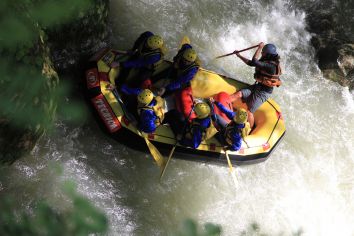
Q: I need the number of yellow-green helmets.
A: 5